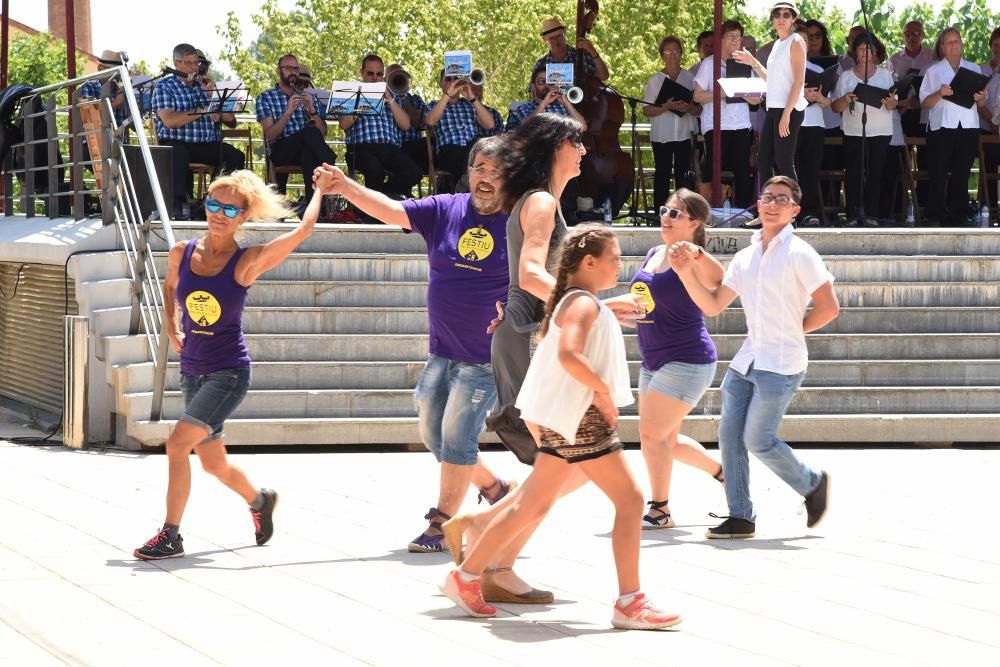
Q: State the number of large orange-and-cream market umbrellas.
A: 0